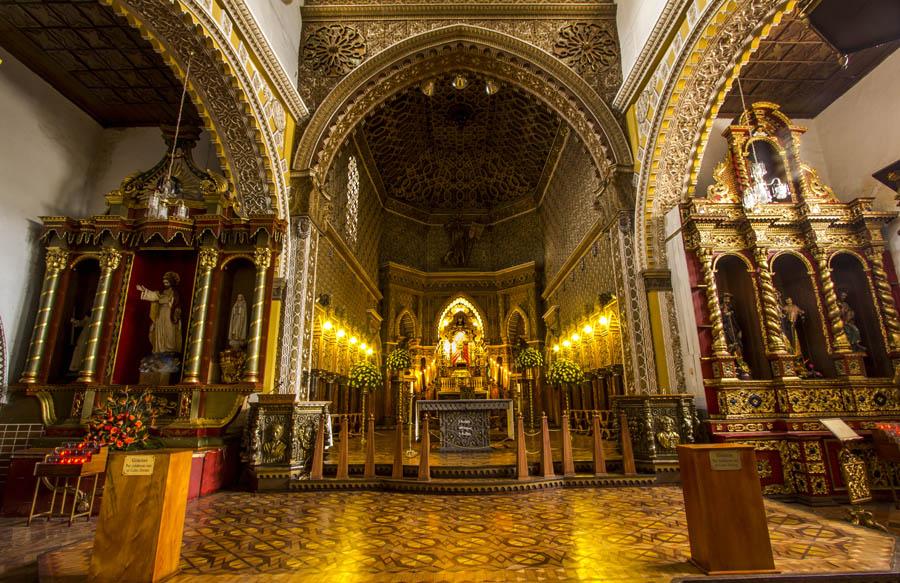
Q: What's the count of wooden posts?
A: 10